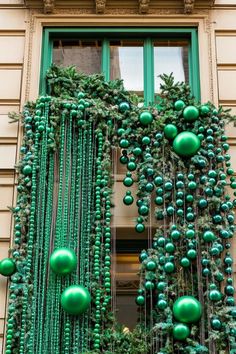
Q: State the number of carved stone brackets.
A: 4